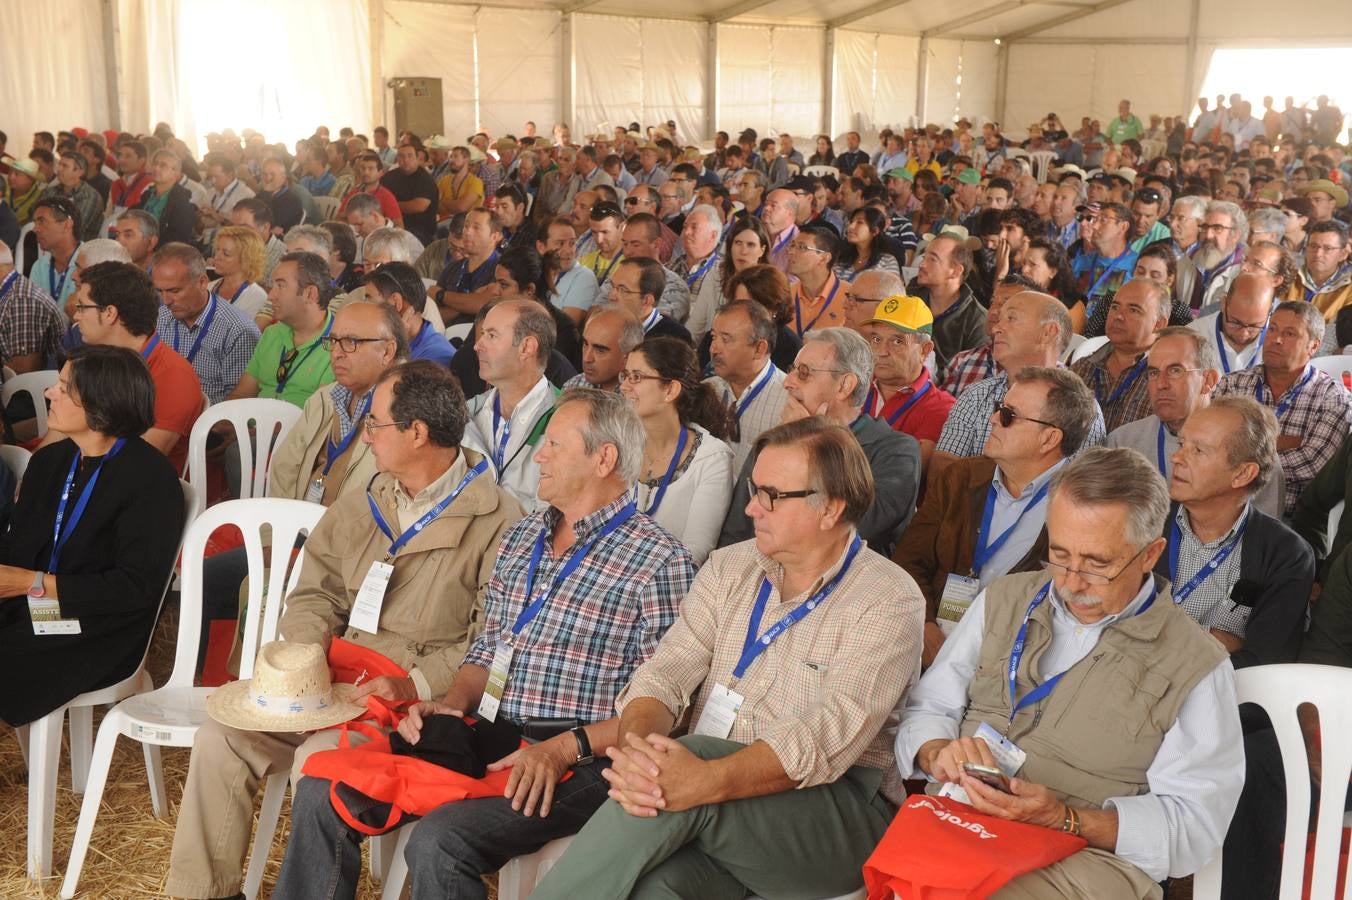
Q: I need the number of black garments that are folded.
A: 1